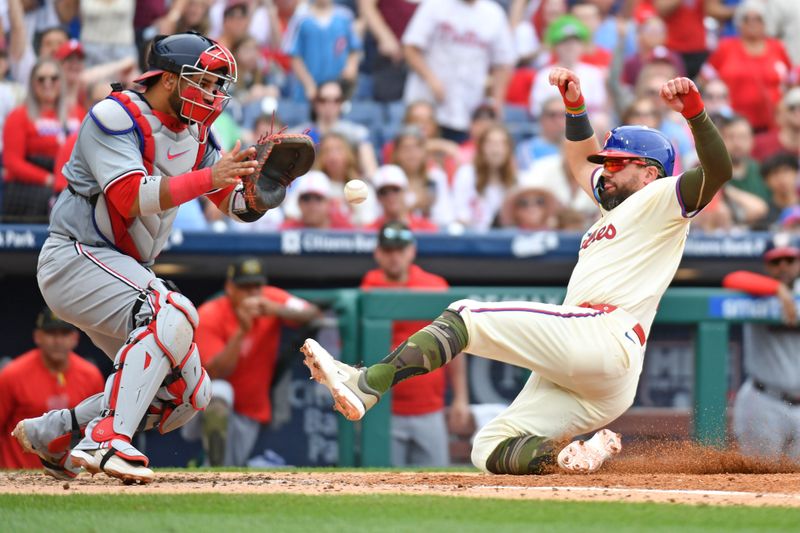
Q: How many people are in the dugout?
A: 4